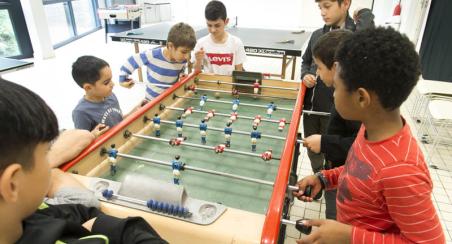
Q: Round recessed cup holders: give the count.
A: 2